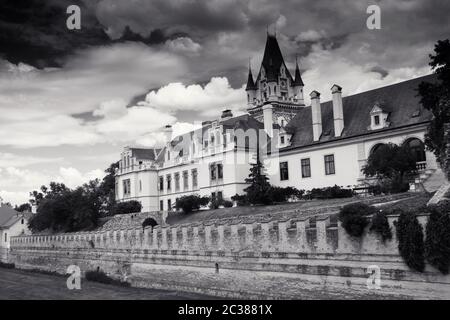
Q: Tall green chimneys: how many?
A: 0